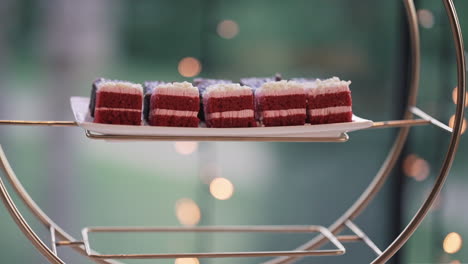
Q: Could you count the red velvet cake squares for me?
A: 5